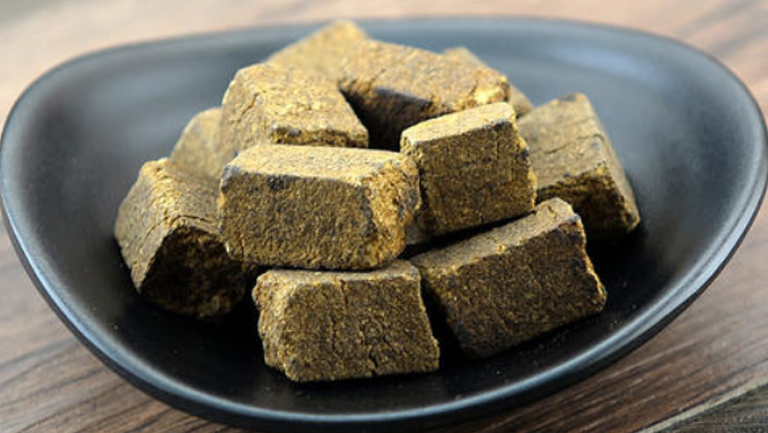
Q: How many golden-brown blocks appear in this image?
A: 11